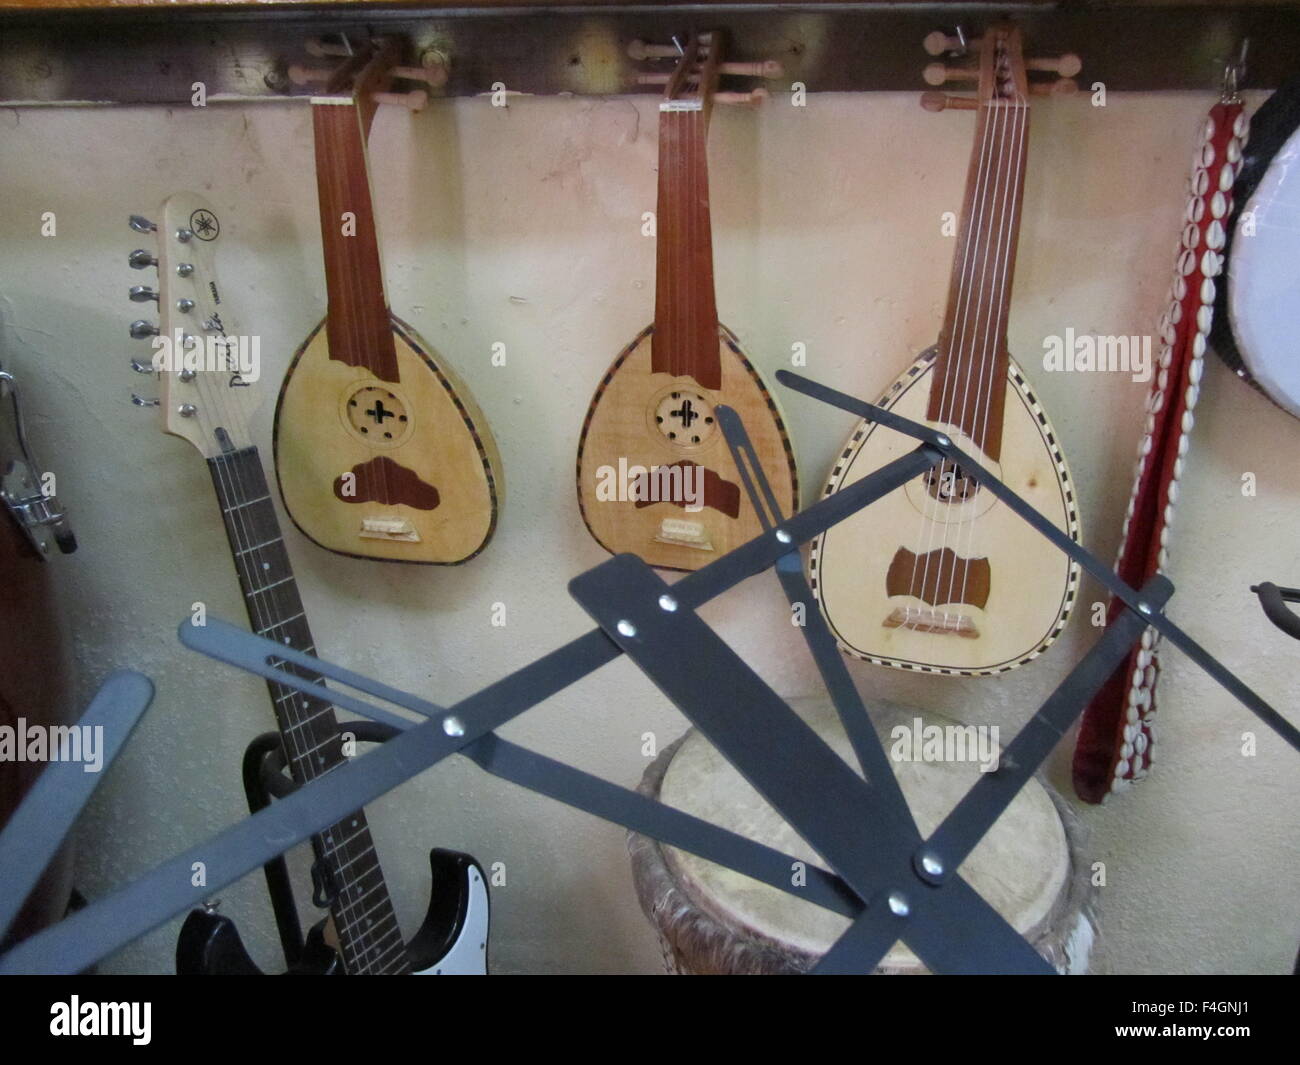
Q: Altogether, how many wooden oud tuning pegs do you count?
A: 13